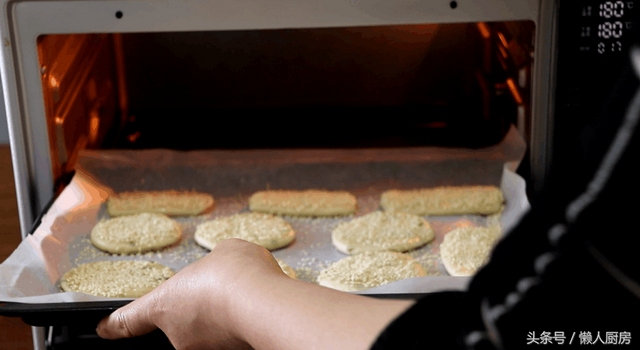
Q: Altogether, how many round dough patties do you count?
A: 7